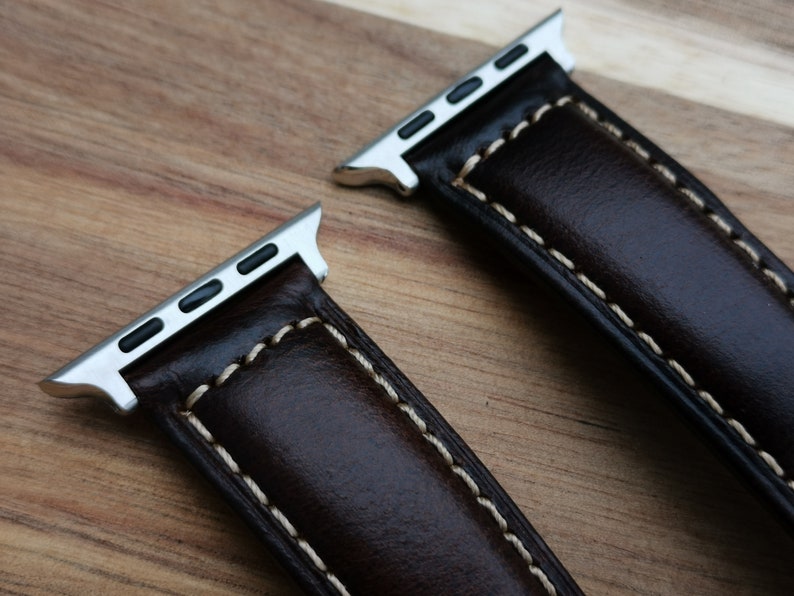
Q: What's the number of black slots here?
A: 6